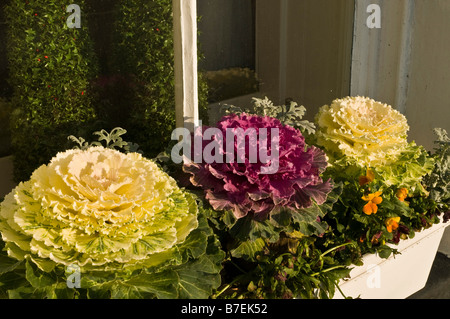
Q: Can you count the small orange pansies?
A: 4